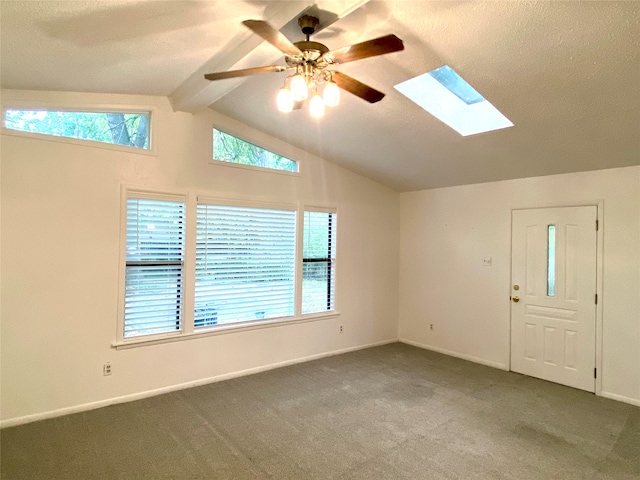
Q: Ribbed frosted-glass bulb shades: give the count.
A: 4